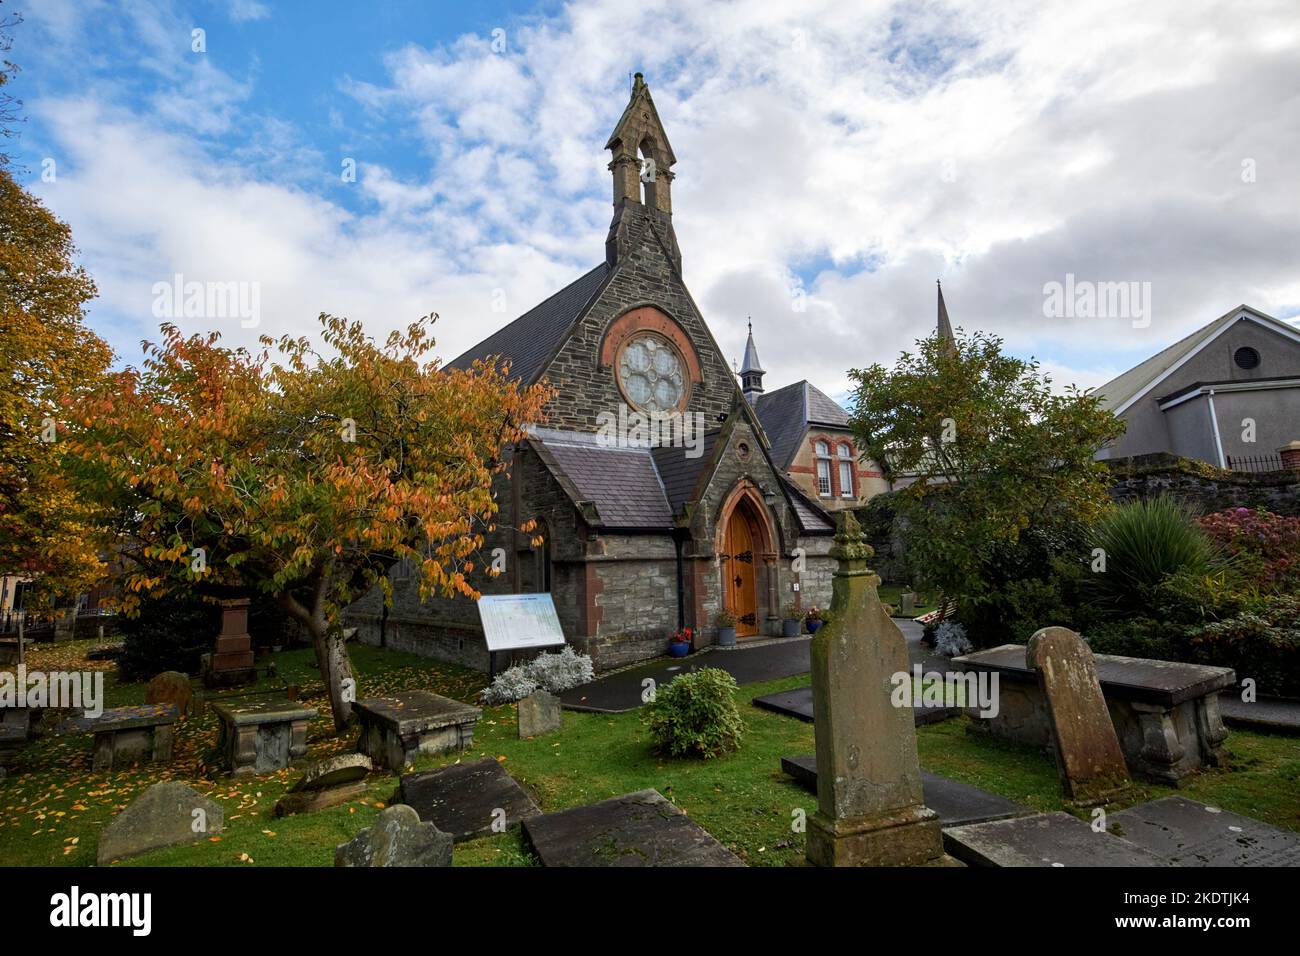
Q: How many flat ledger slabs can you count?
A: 6